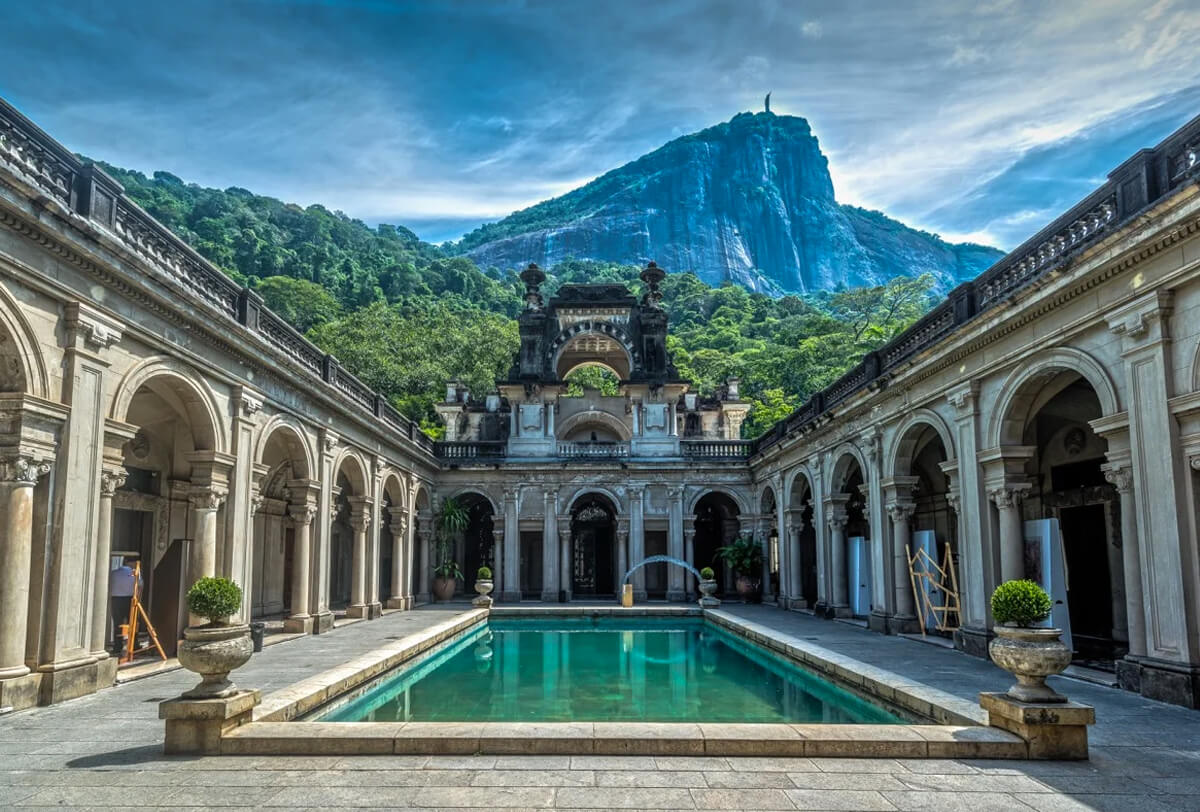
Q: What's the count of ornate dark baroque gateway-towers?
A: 1